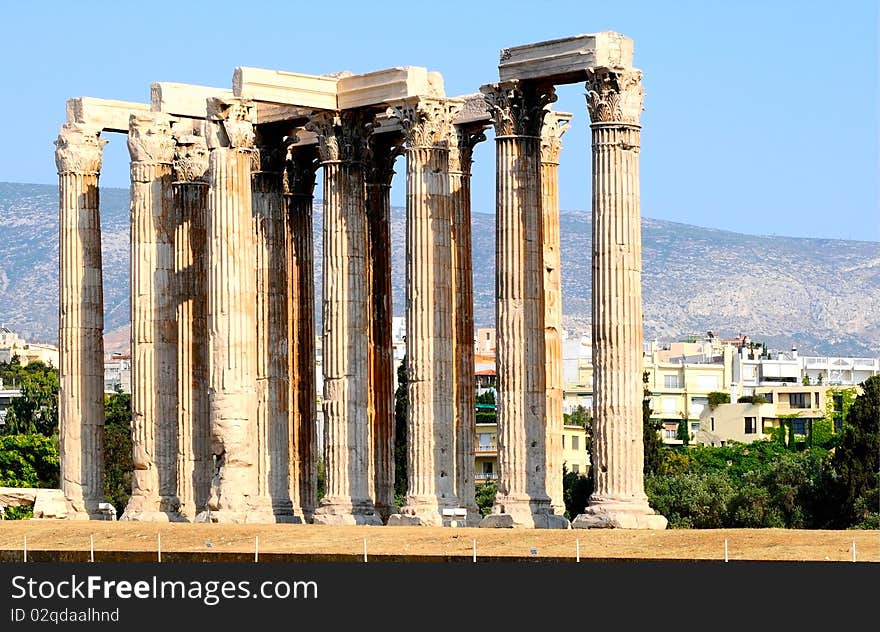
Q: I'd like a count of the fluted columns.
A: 13